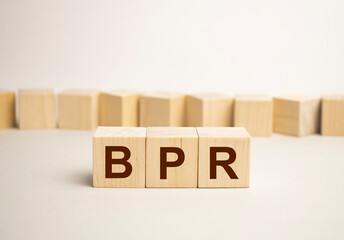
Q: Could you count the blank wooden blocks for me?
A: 9